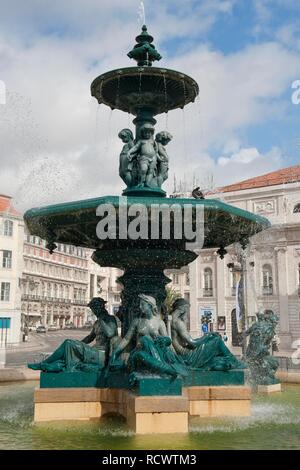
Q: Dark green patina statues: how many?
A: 7